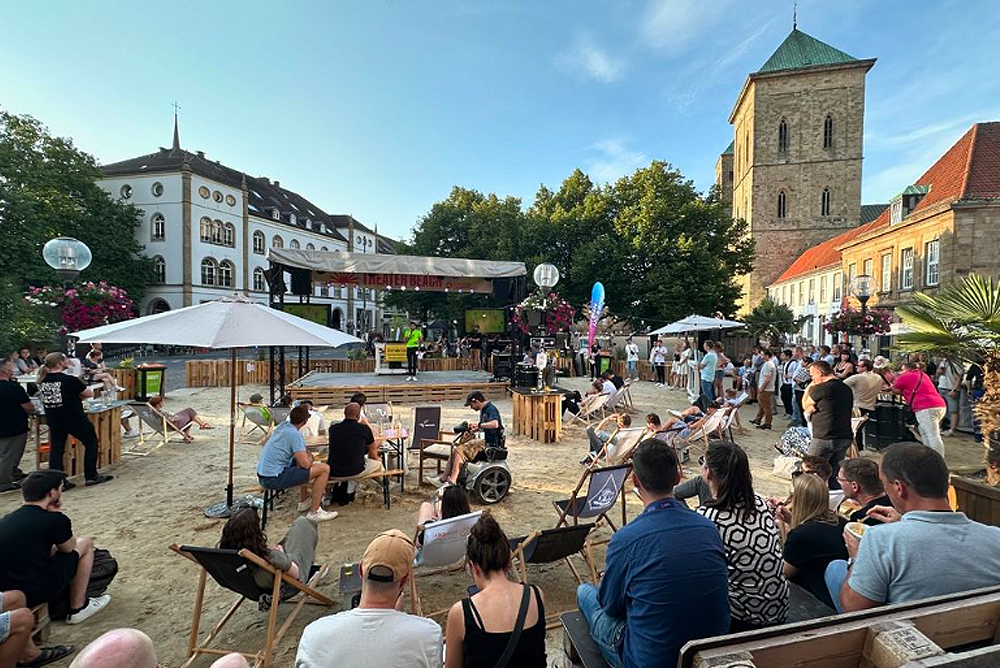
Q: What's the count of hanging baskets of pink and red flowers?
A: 3